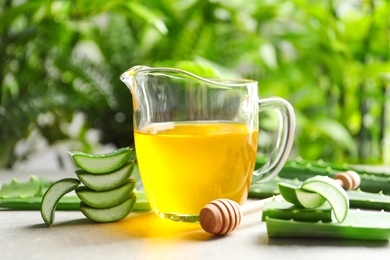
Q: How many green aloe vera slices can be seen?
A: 7